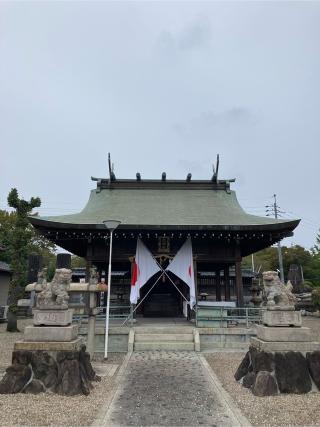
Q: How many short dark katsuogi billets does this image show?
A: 3